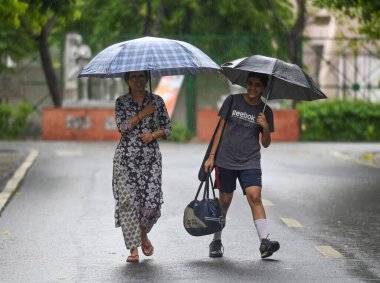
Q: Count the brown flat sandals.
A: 2